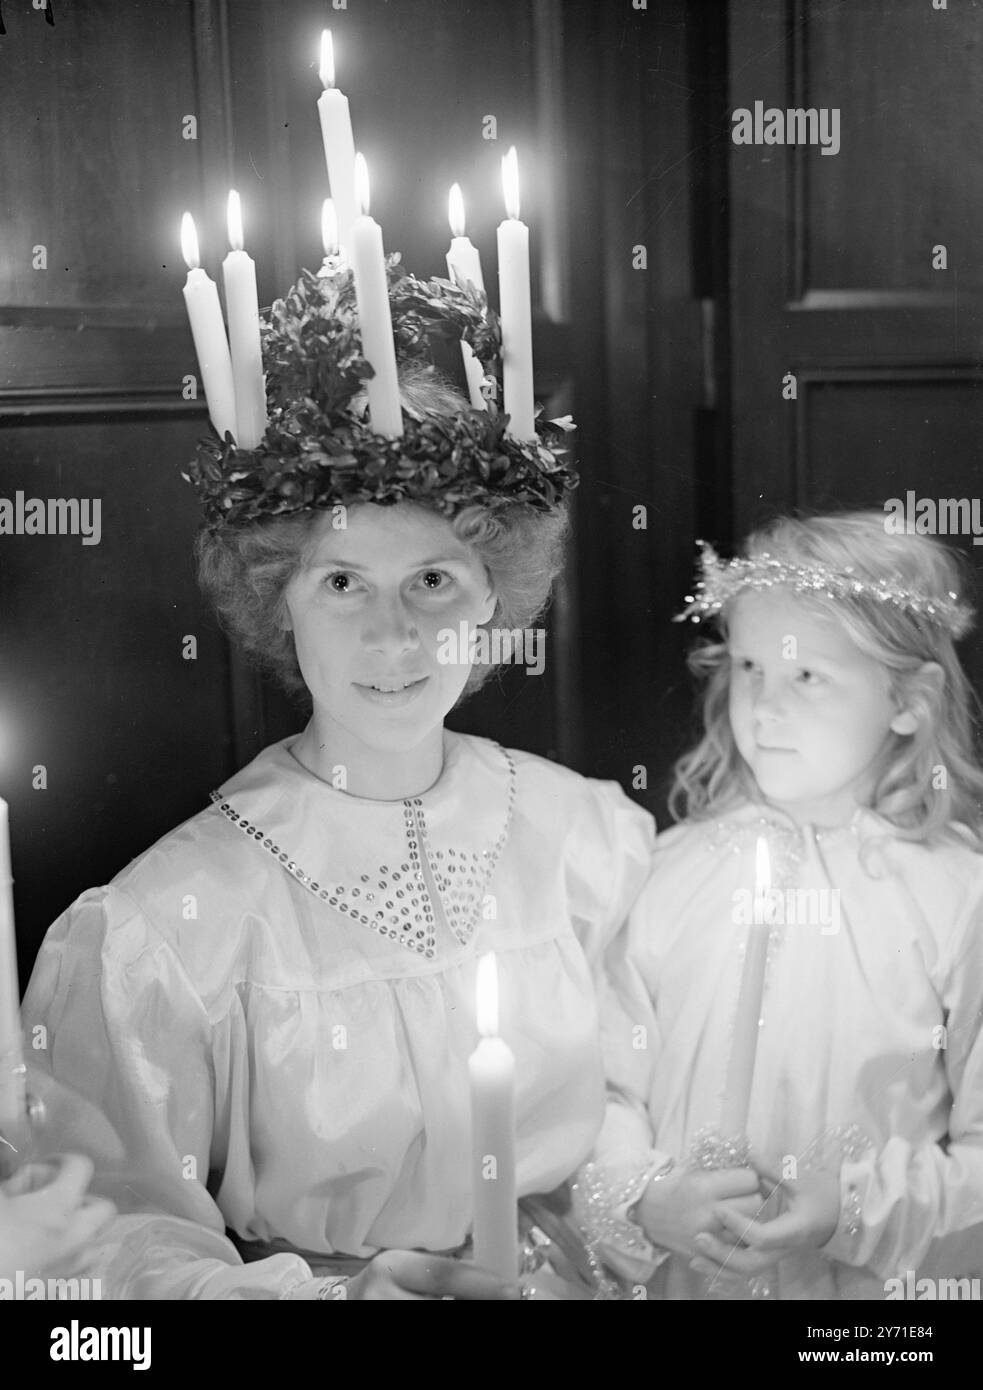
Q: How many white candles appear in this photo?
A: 10